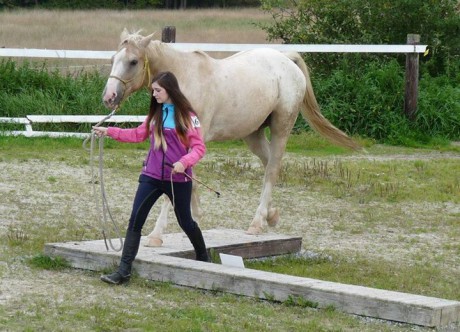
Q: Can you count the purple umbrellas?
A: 0